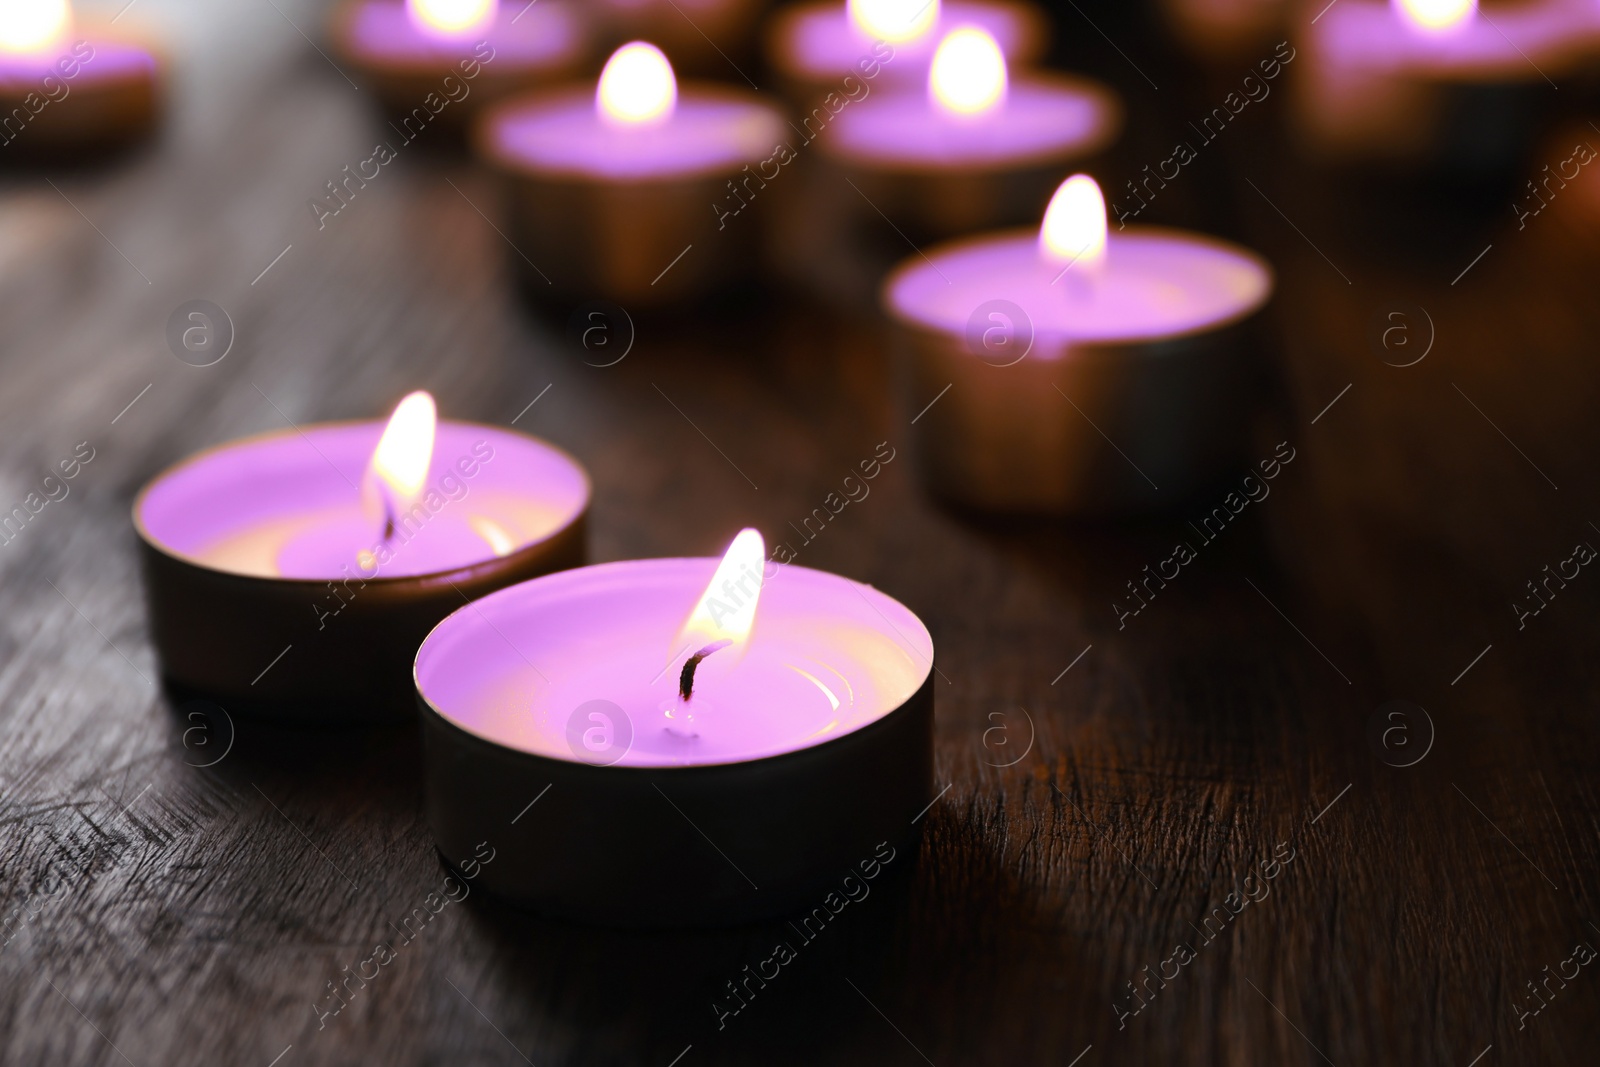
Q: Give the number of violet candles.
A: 9